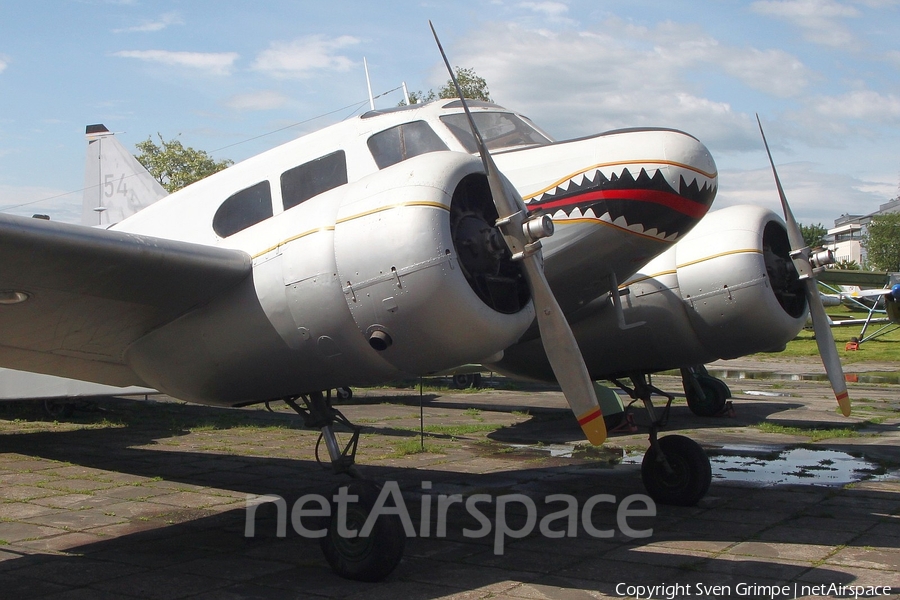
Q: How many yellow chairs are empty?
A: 0